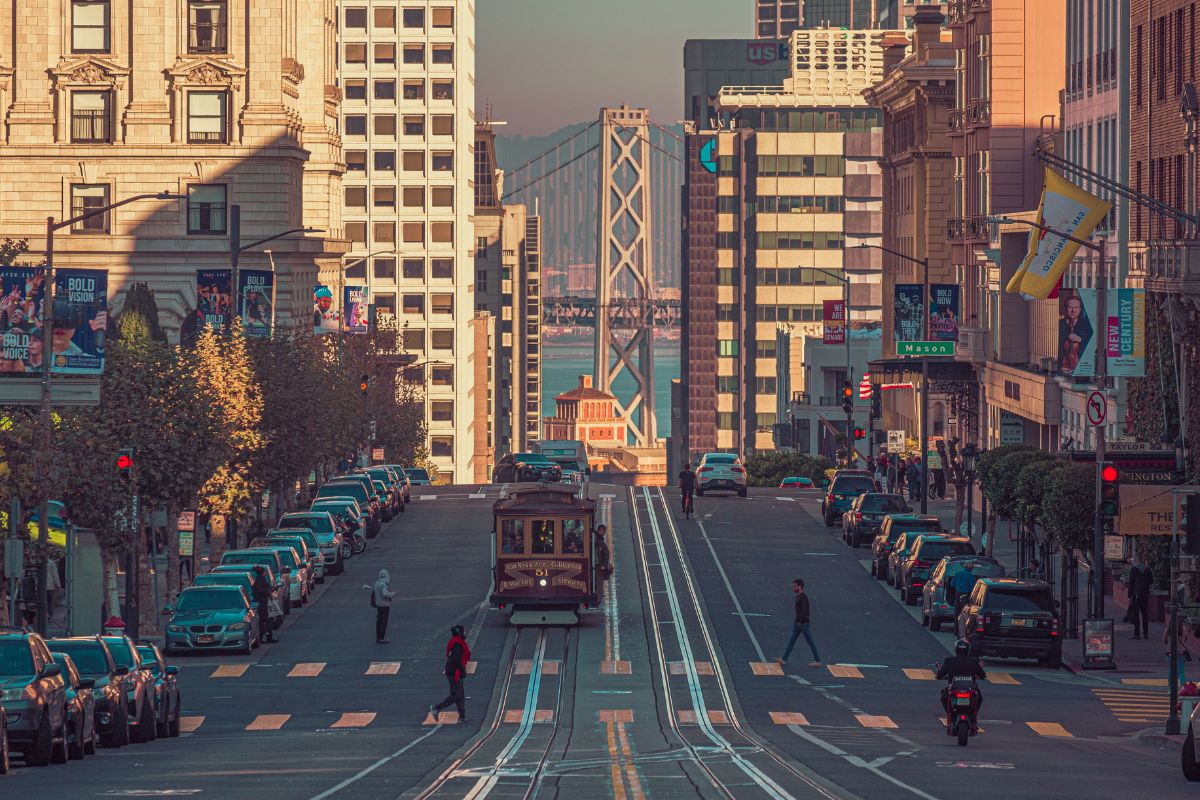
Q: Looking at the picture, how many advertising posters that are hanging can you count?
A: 11